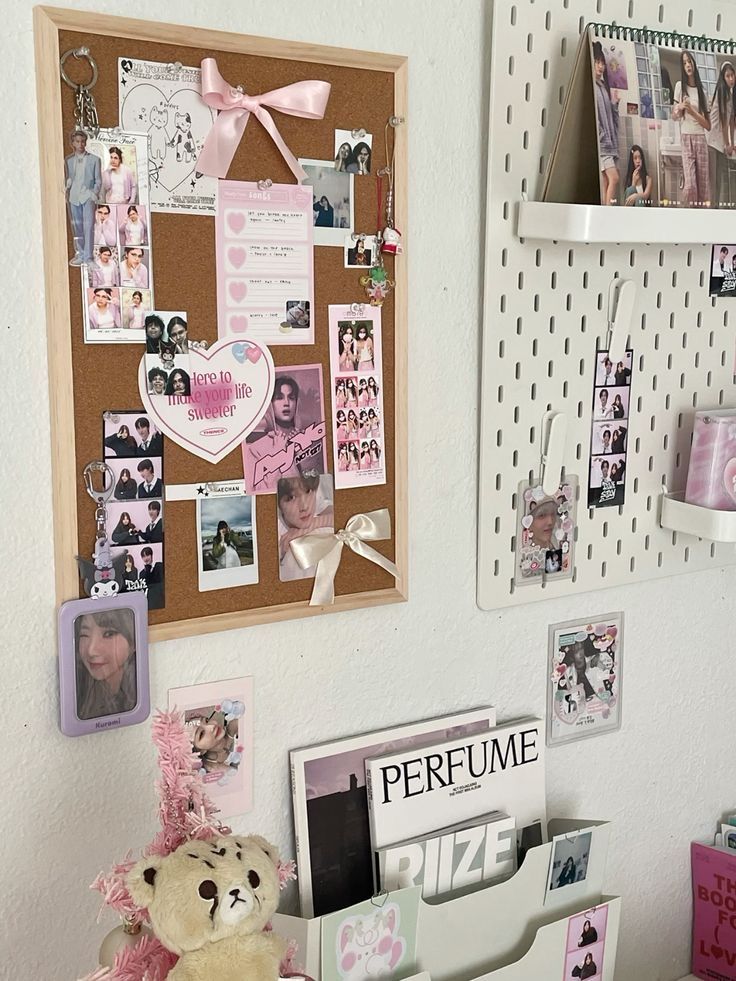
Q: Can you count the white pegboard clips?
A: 2